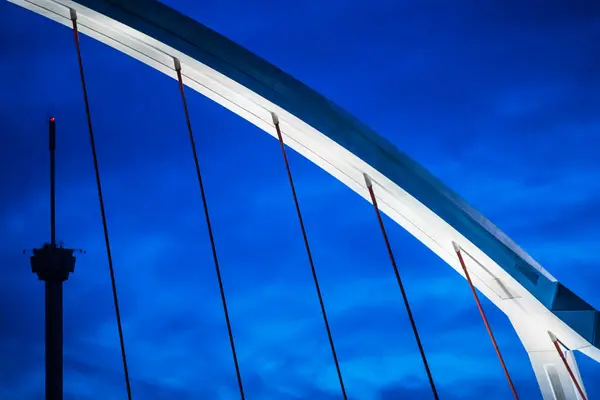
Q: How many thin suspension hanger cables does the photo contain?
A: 6